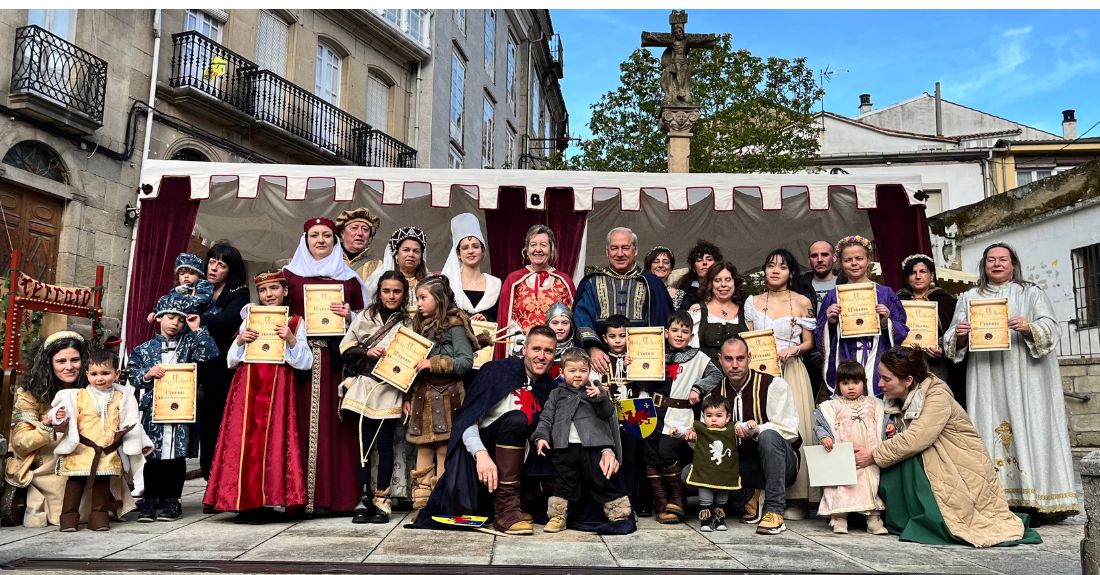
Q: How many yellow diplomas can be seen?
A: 10